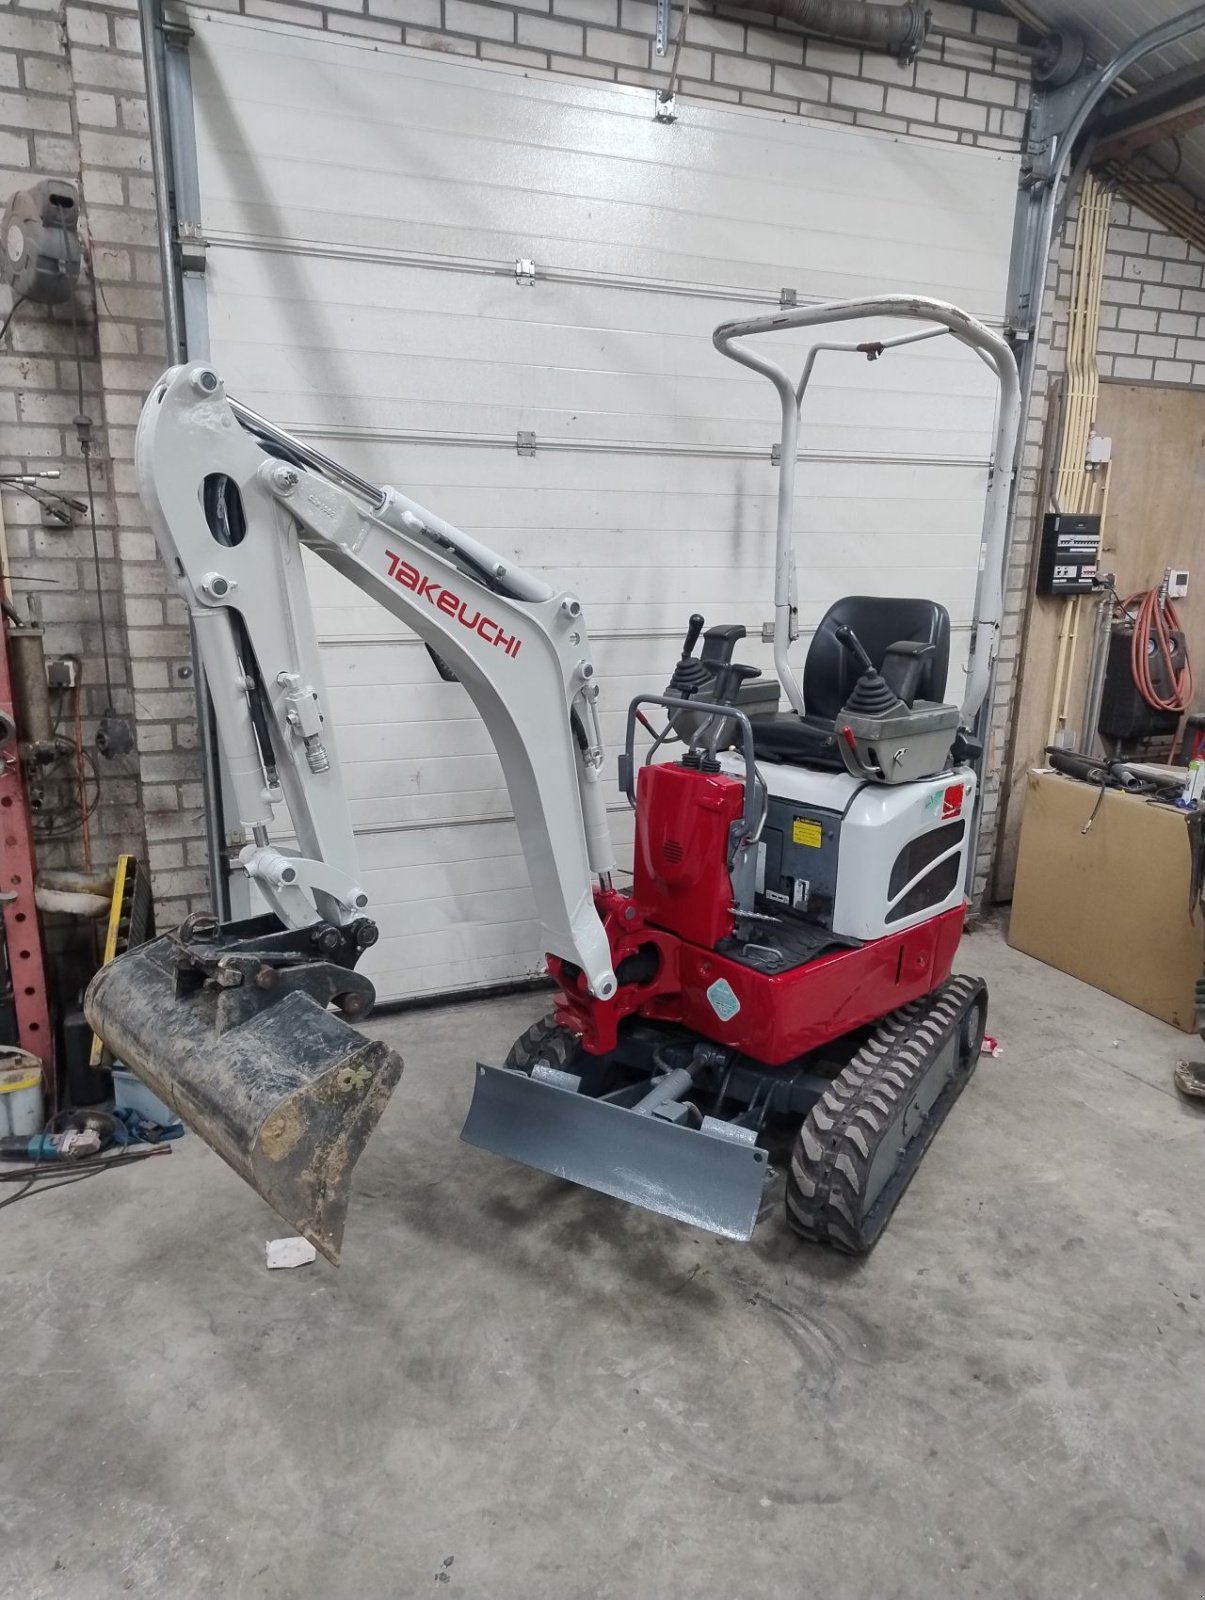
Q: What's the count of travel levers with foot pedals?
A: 2